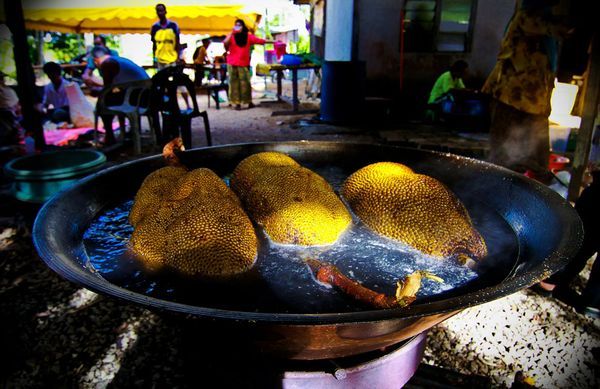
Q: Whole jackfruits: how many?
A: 3